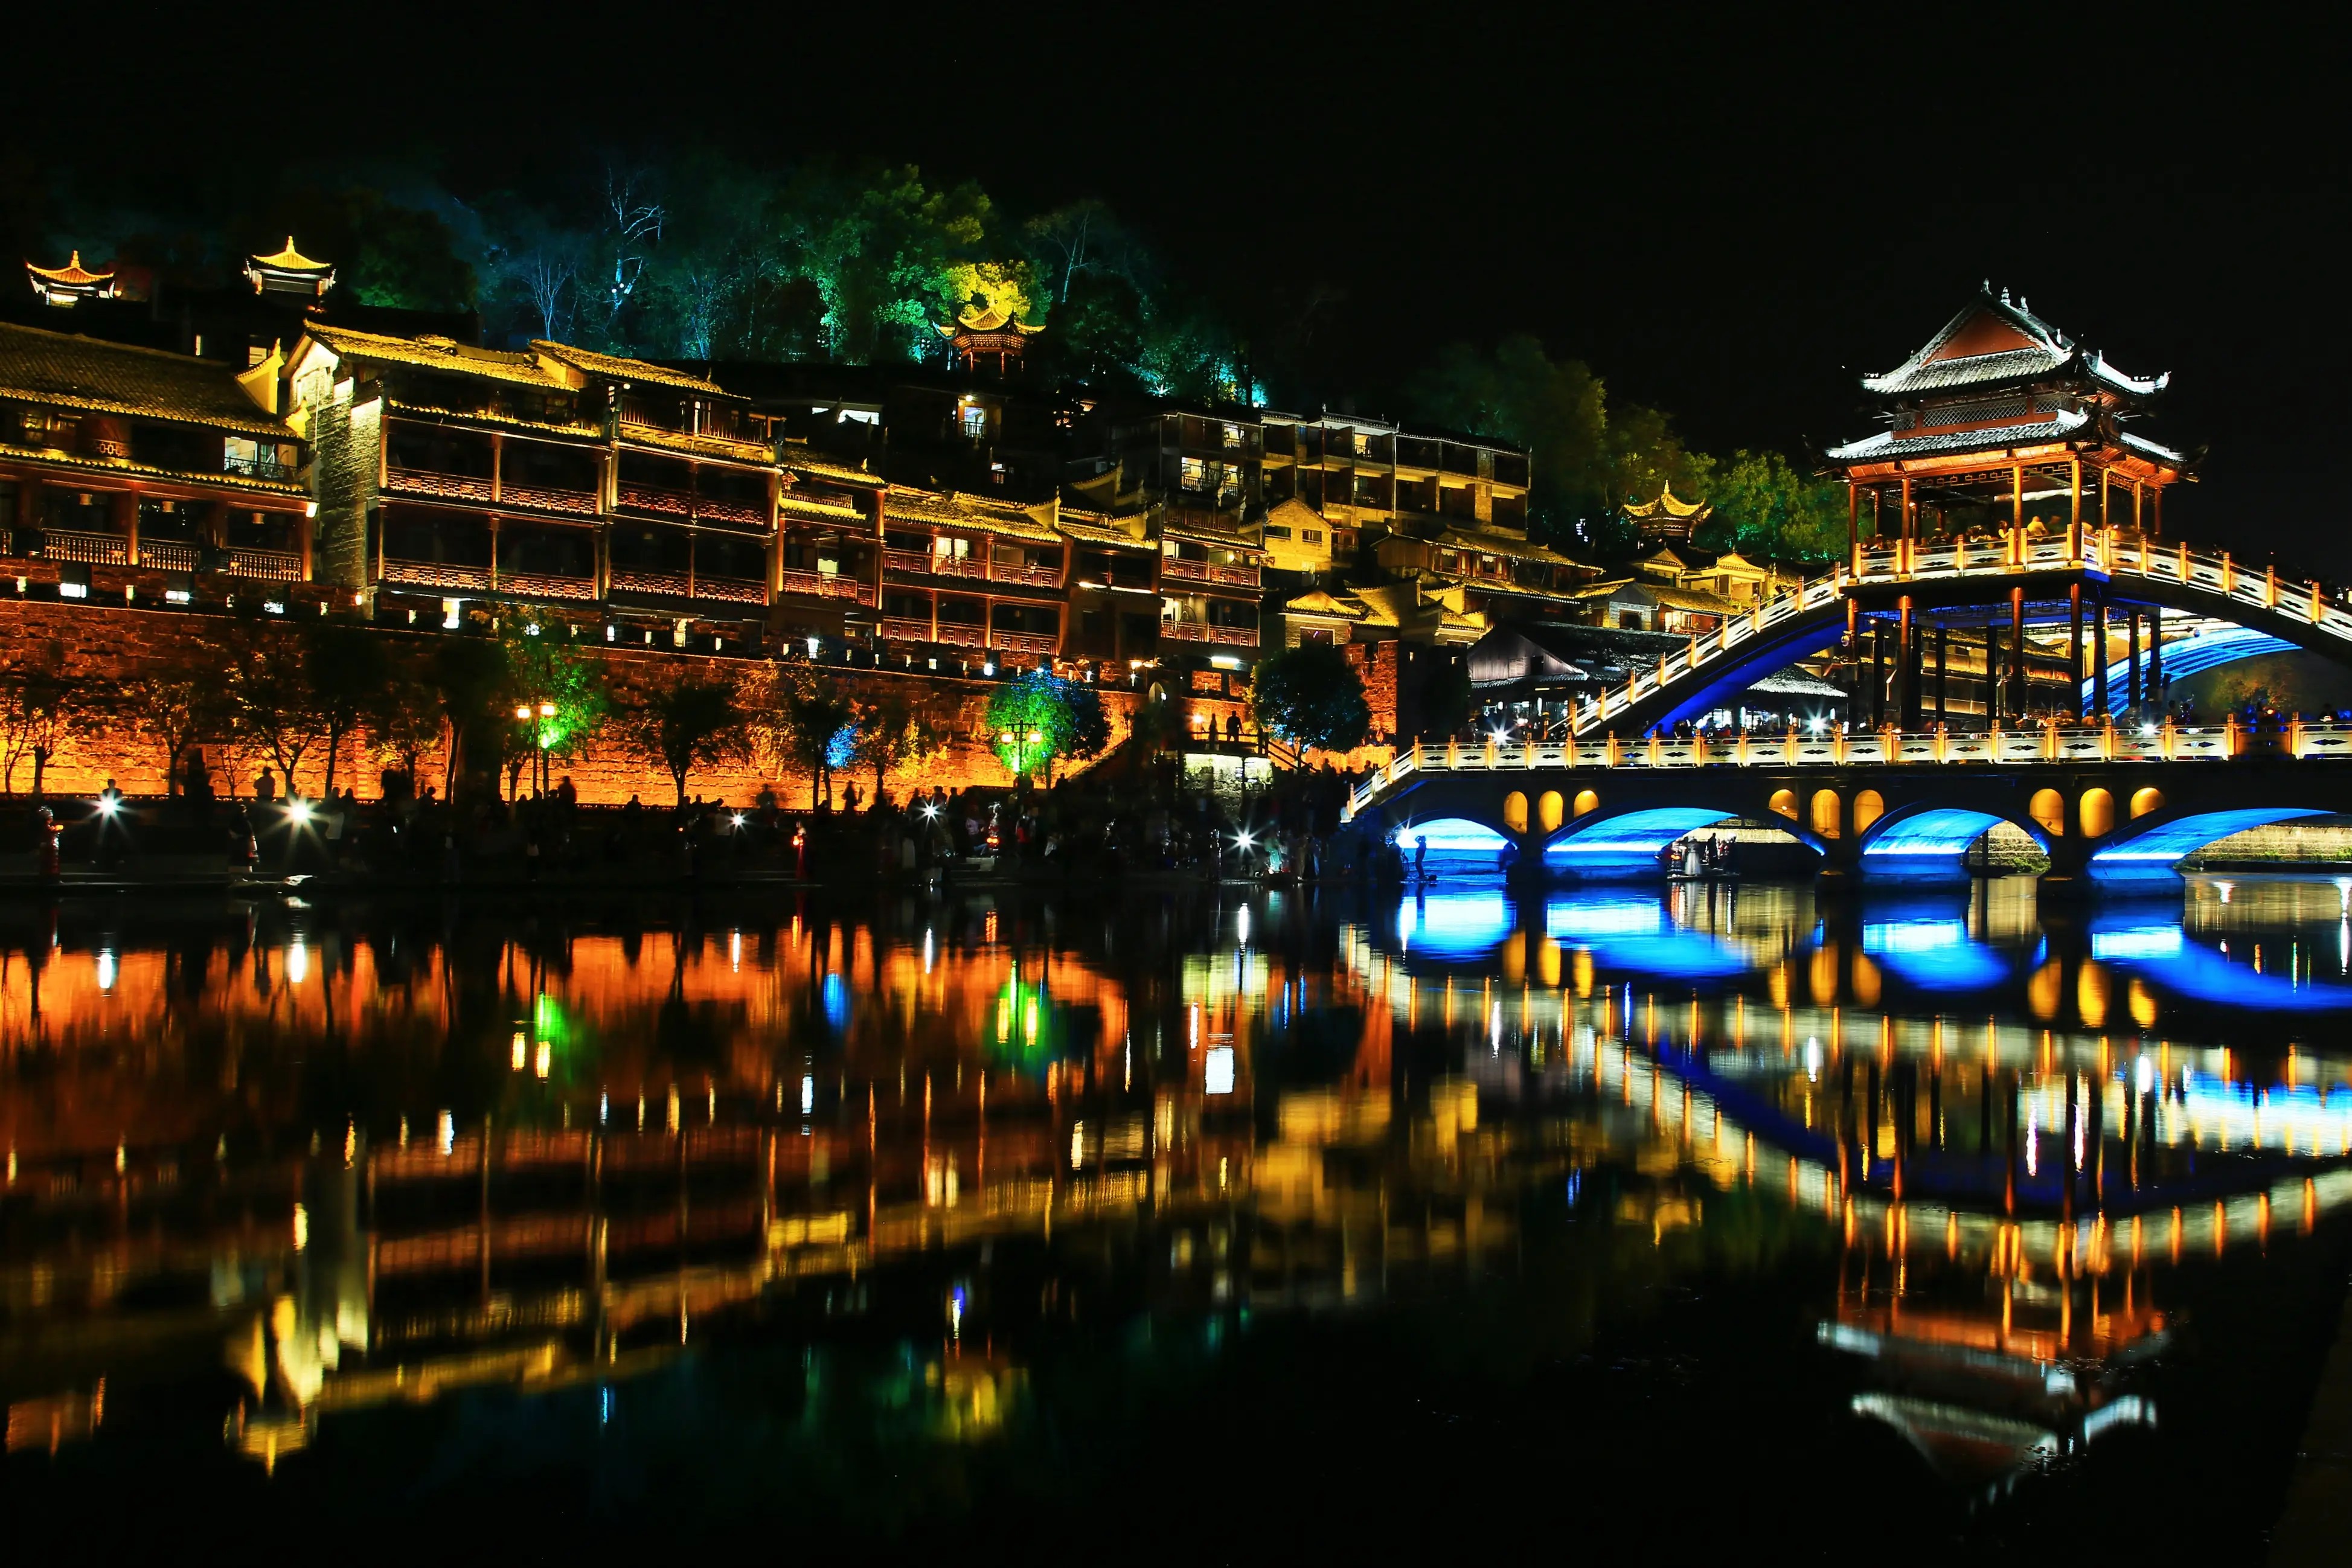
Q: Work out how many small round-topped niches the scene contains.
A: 9